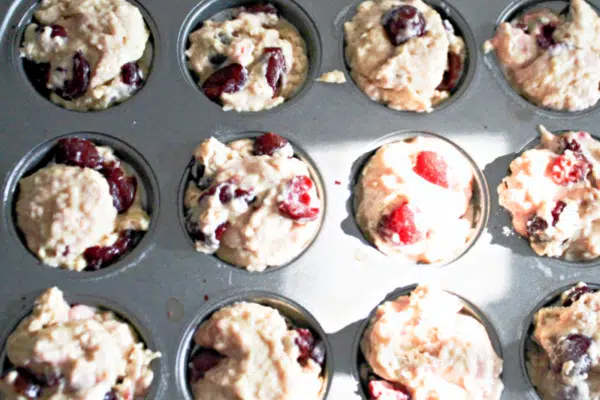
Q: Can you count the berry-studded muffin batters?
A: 12